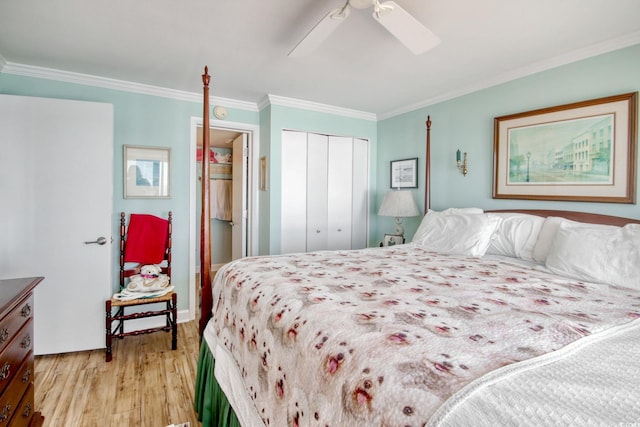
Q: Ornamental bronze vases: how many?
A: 0